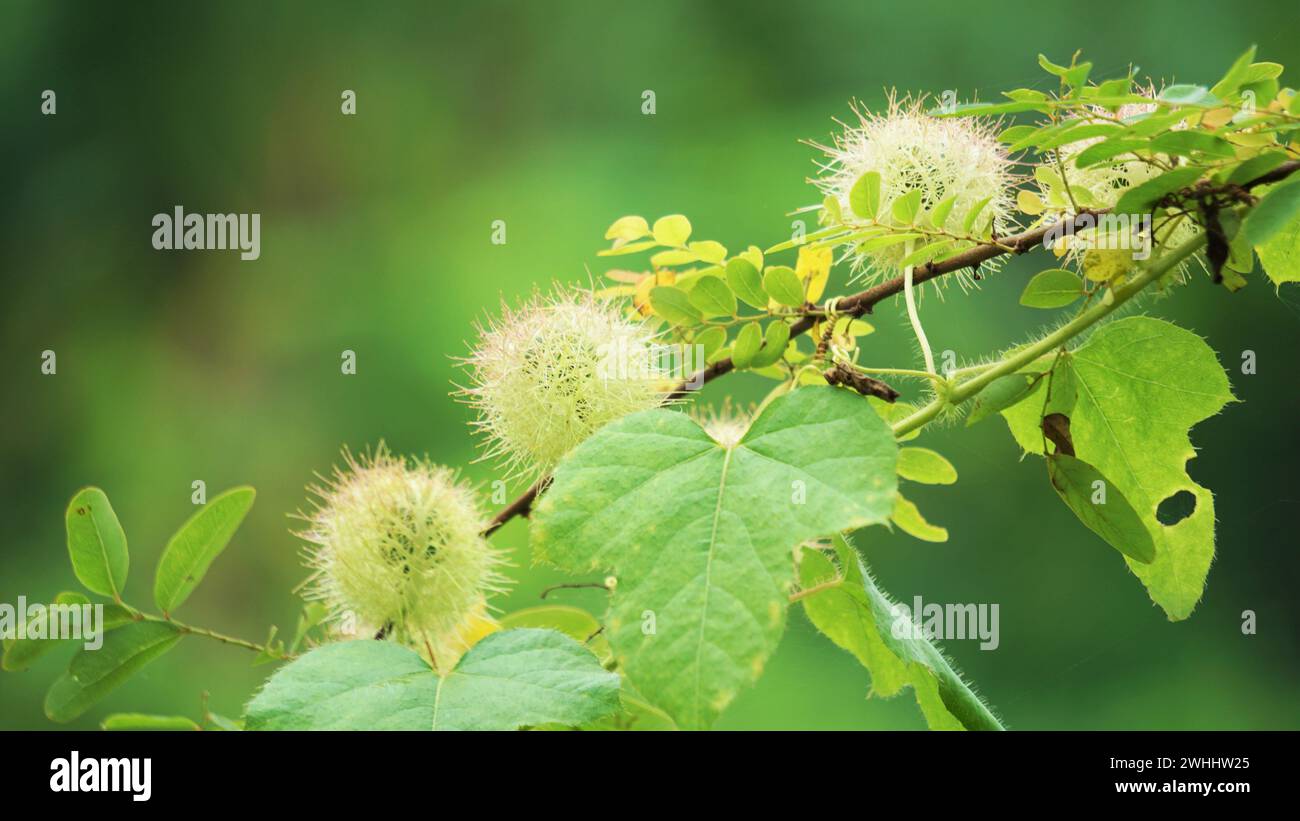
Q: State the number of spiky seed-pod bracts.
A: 4